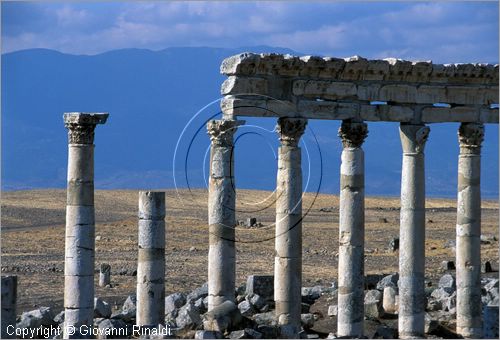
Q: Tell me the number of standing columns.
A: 7